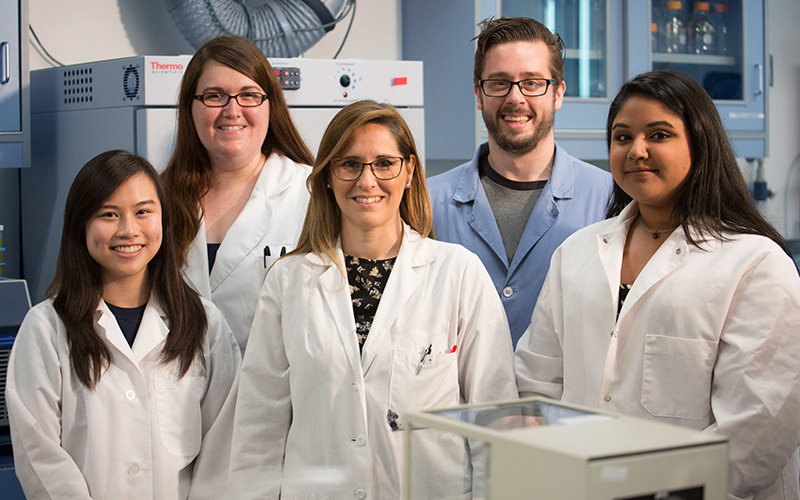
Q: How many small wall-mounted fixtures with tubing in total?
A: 1